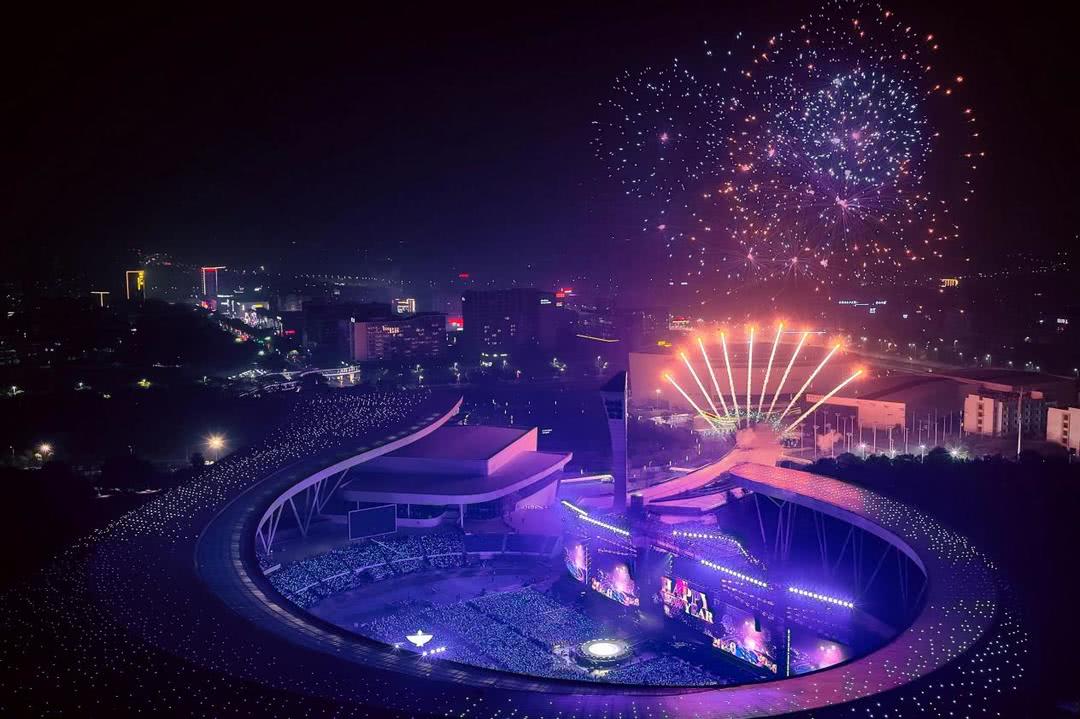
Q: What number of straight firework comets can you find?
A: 9